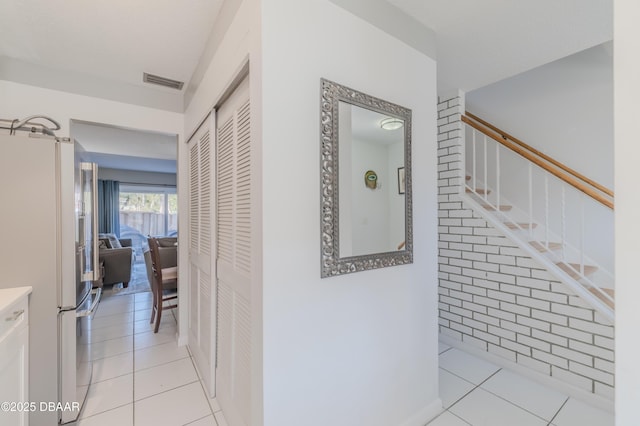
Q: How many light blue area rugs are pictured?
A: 1